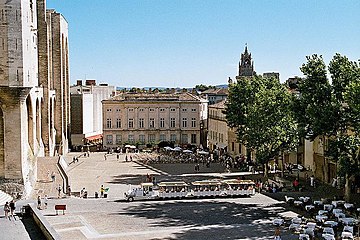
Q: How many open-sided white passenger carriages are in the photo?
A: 3